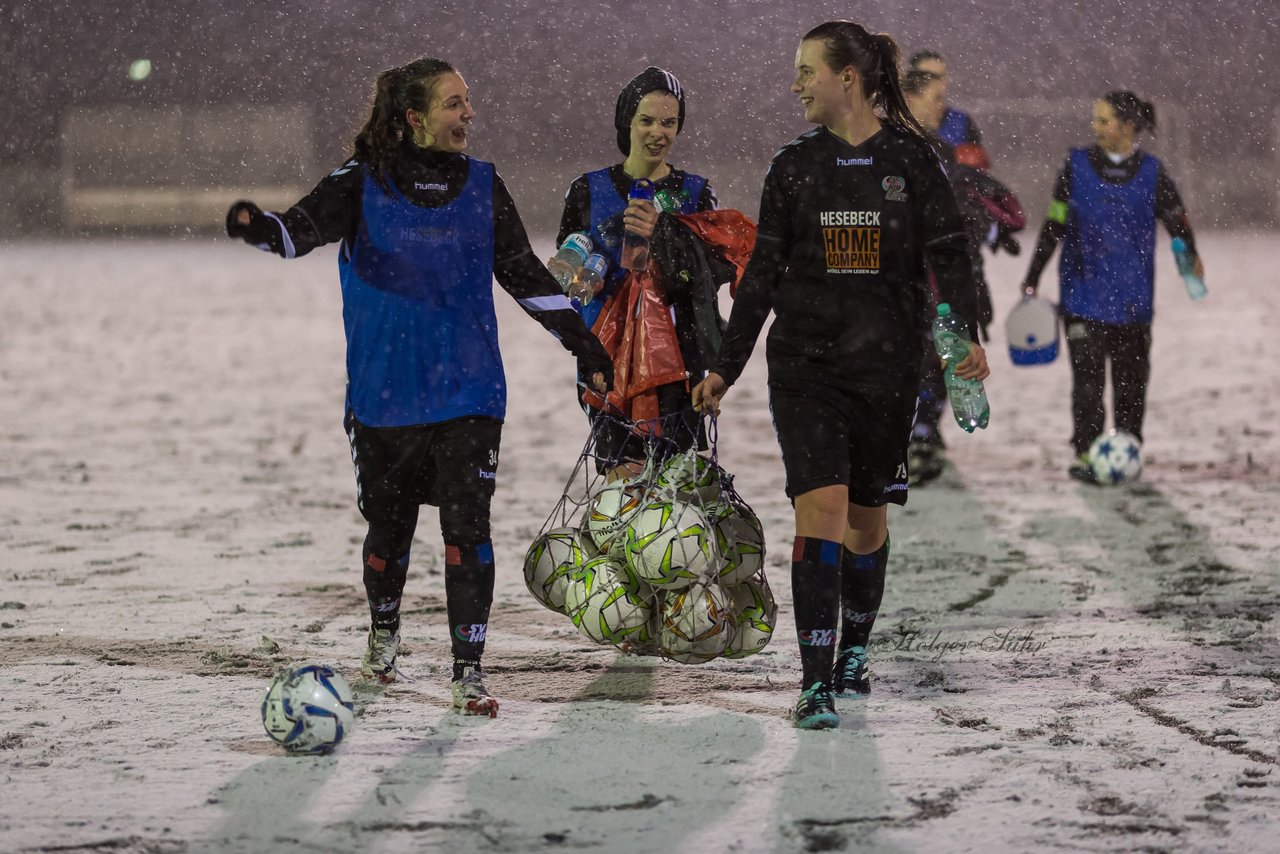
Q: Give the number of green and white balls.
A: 6